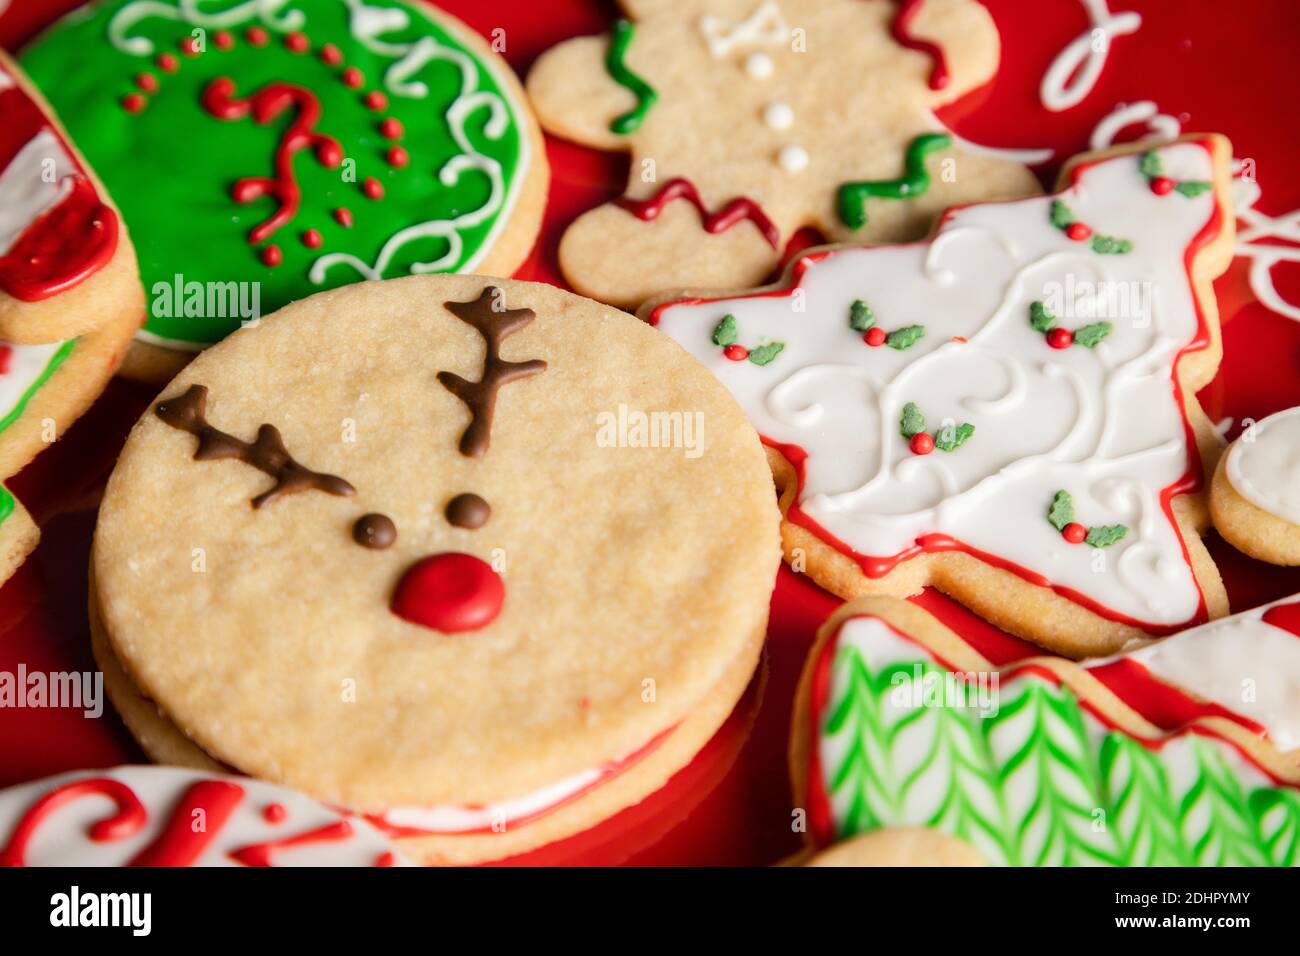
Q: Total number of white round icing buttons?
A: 3